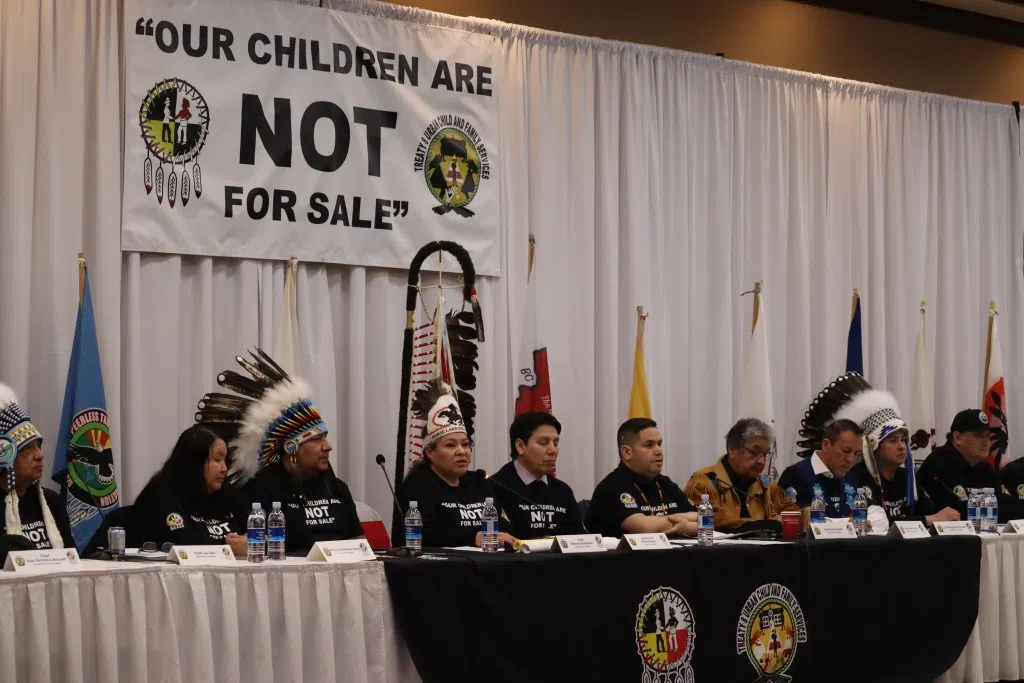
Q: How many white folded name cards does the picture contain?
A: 9